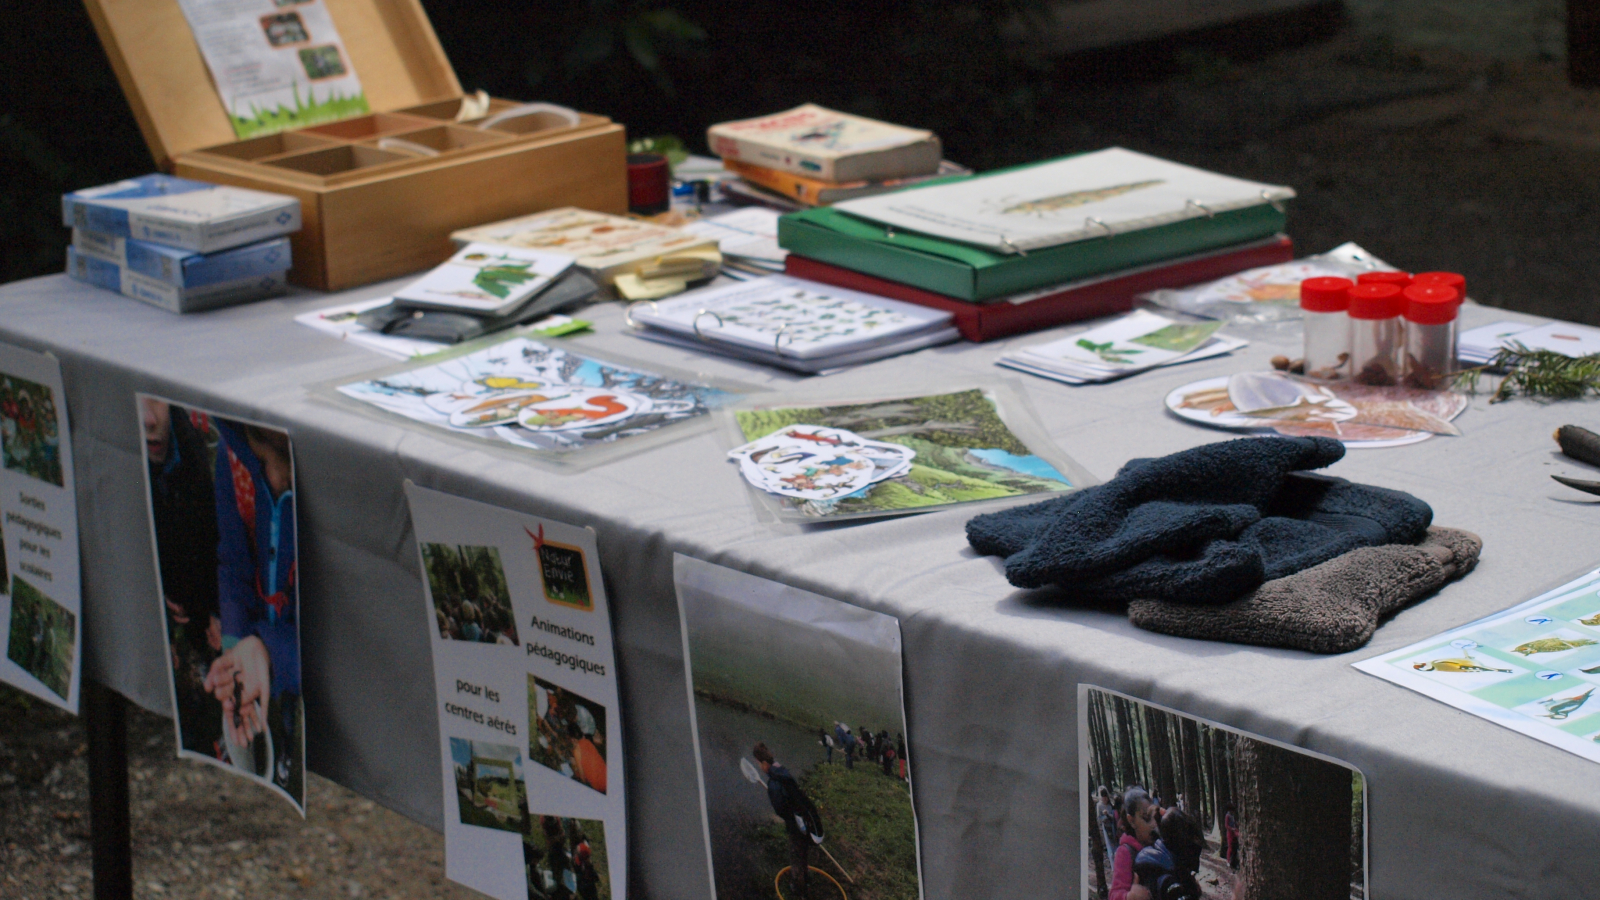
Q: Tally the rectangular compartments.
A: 6